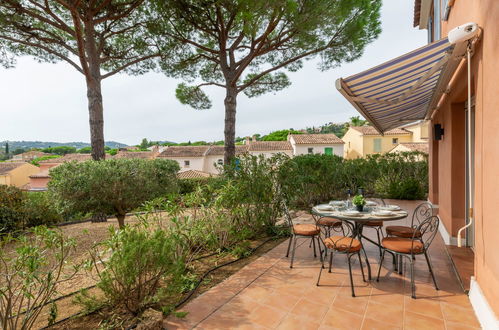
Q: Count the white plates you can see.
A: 6